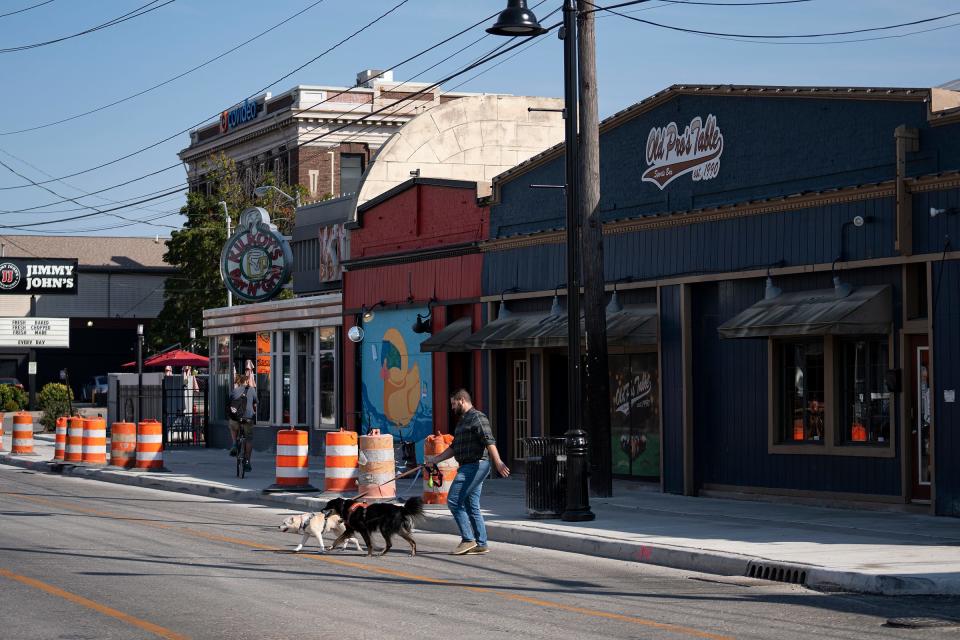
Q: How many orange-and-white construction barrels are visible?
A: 11